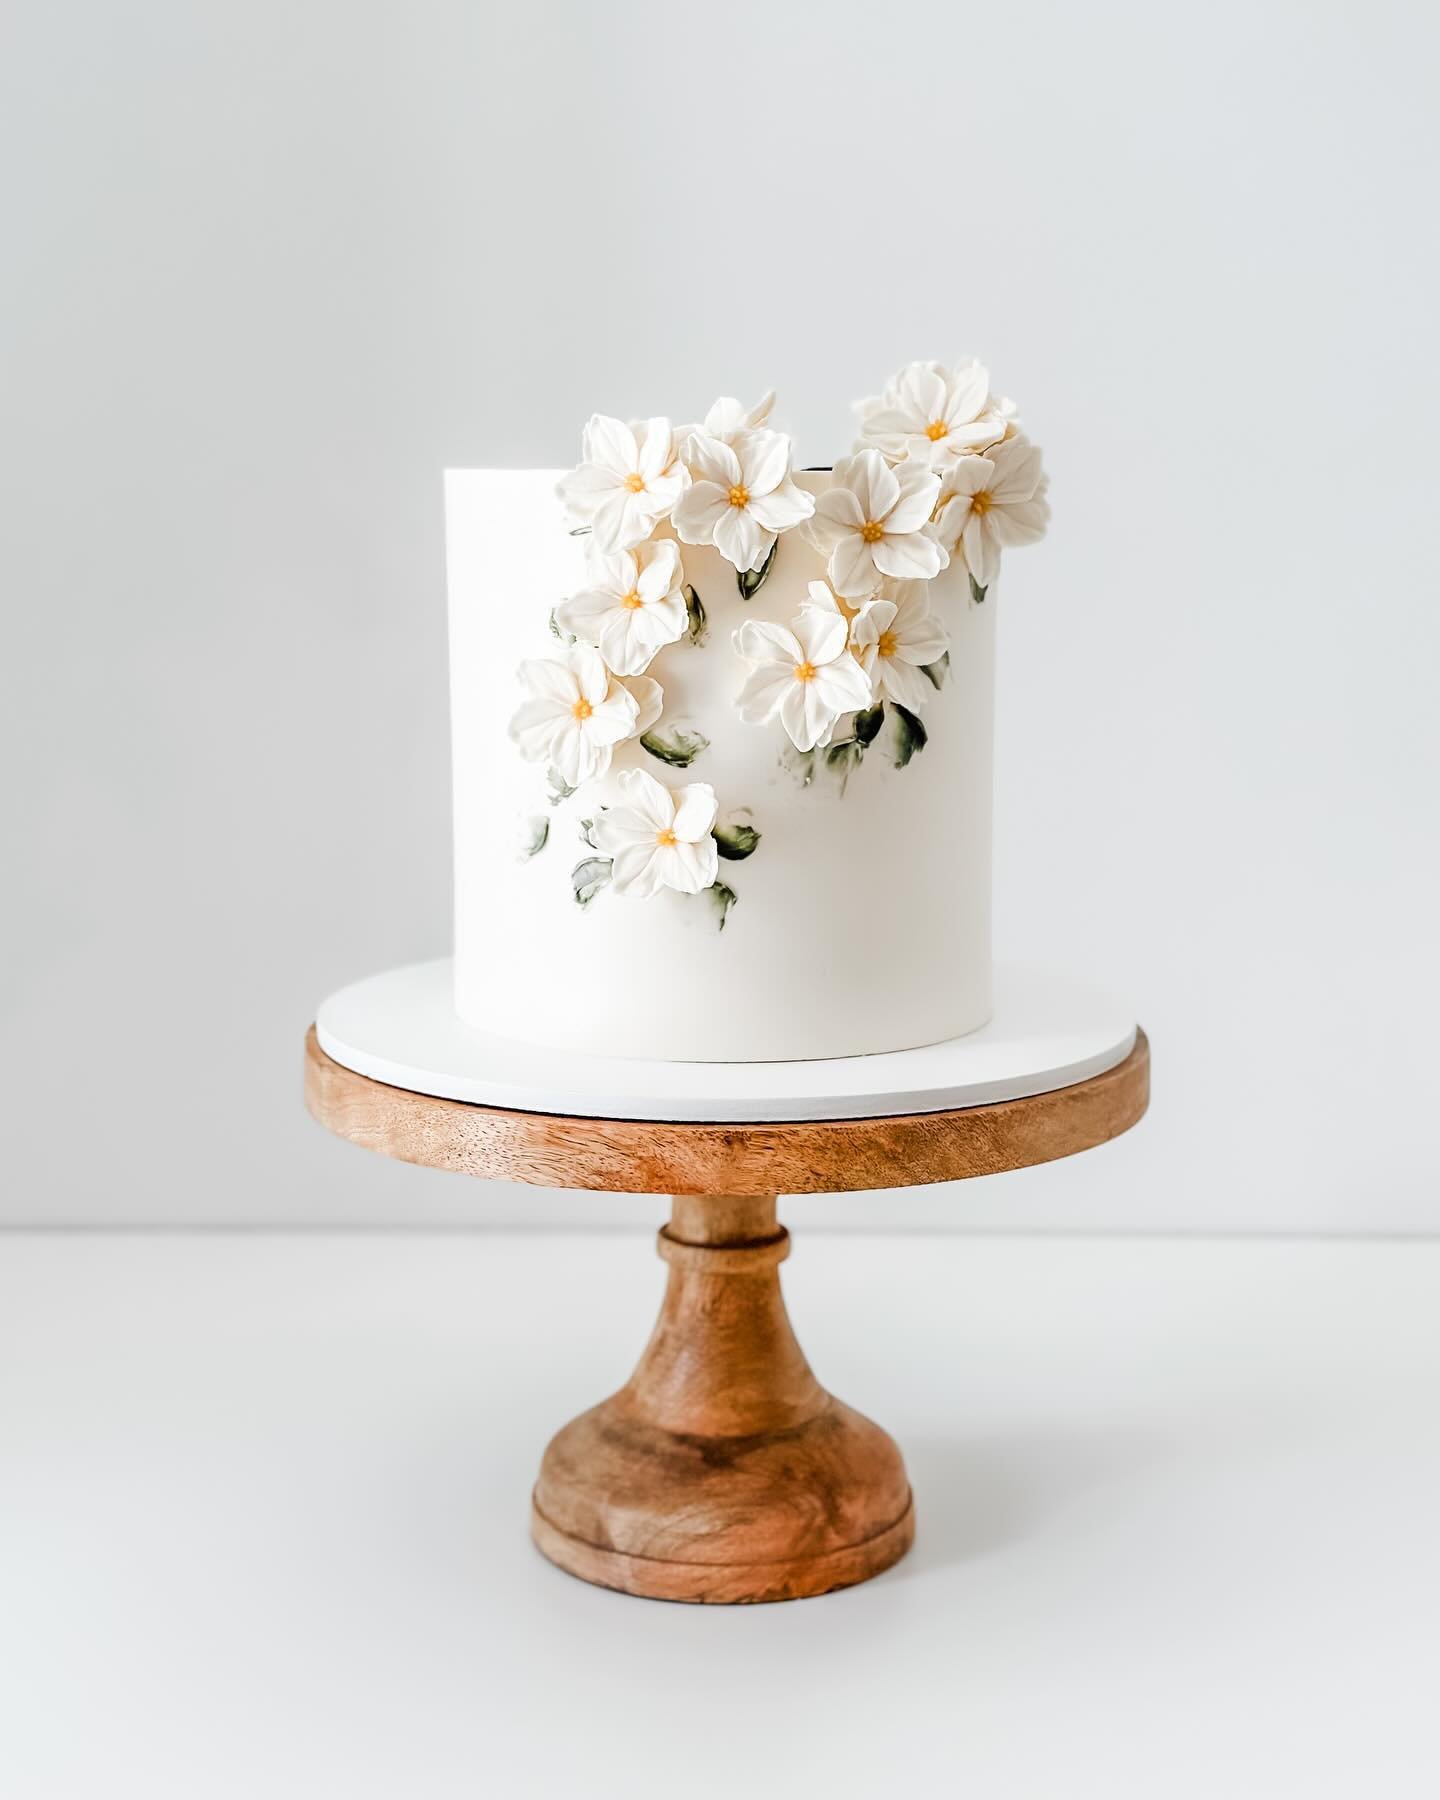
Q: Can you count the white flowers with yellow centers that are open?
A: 10